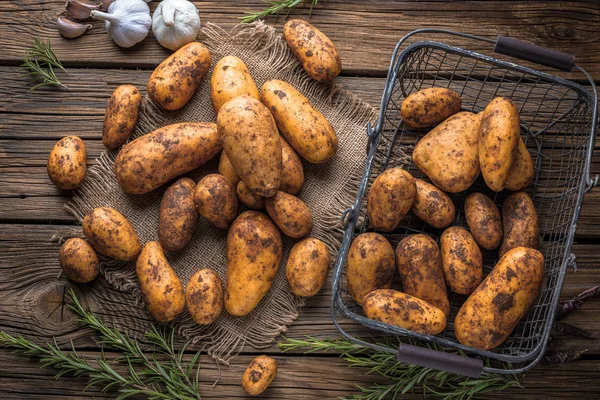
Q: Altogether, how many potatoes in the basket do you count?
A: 13